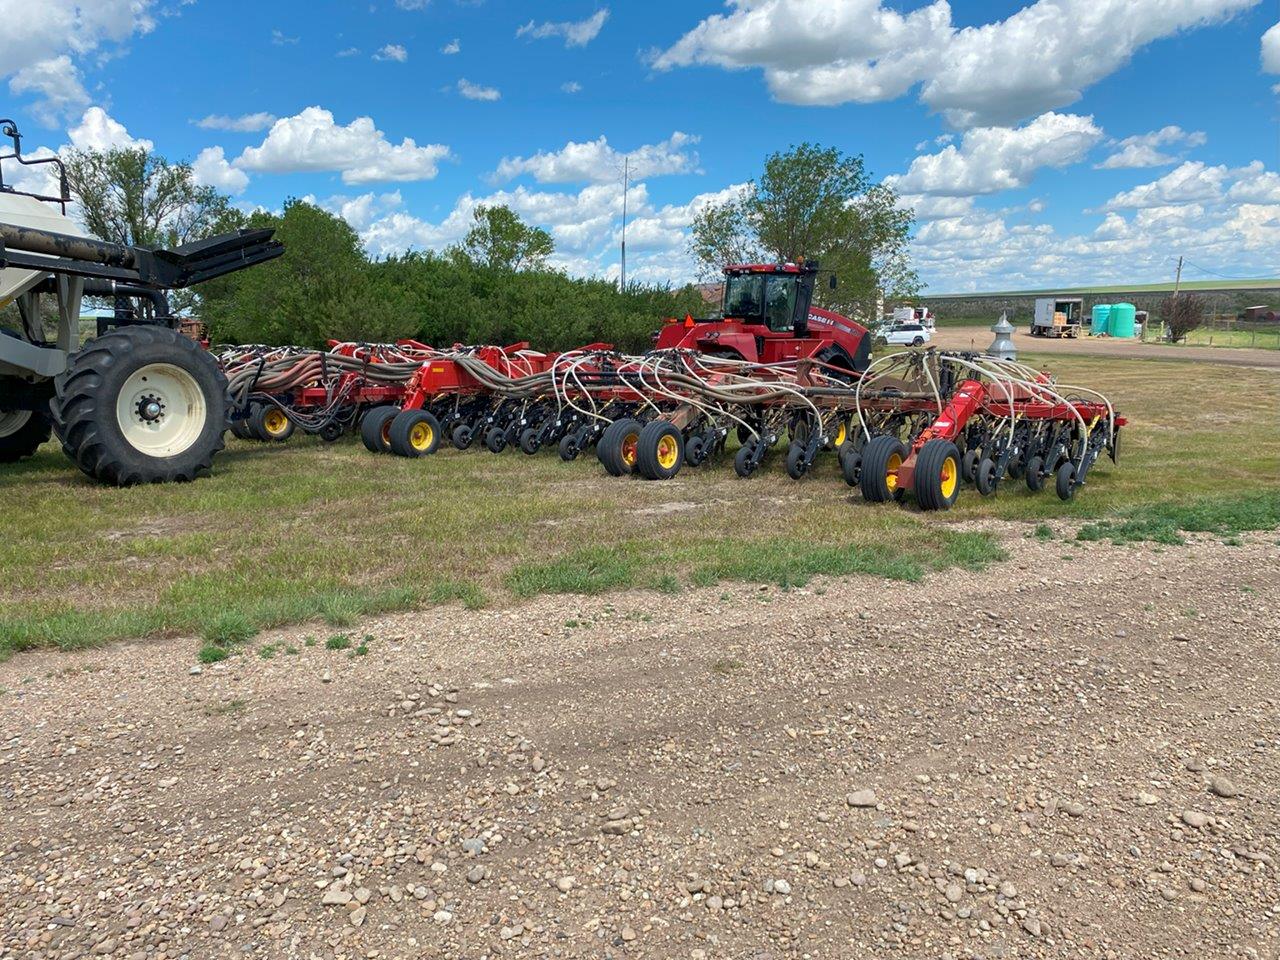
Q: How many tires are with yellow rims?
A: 8